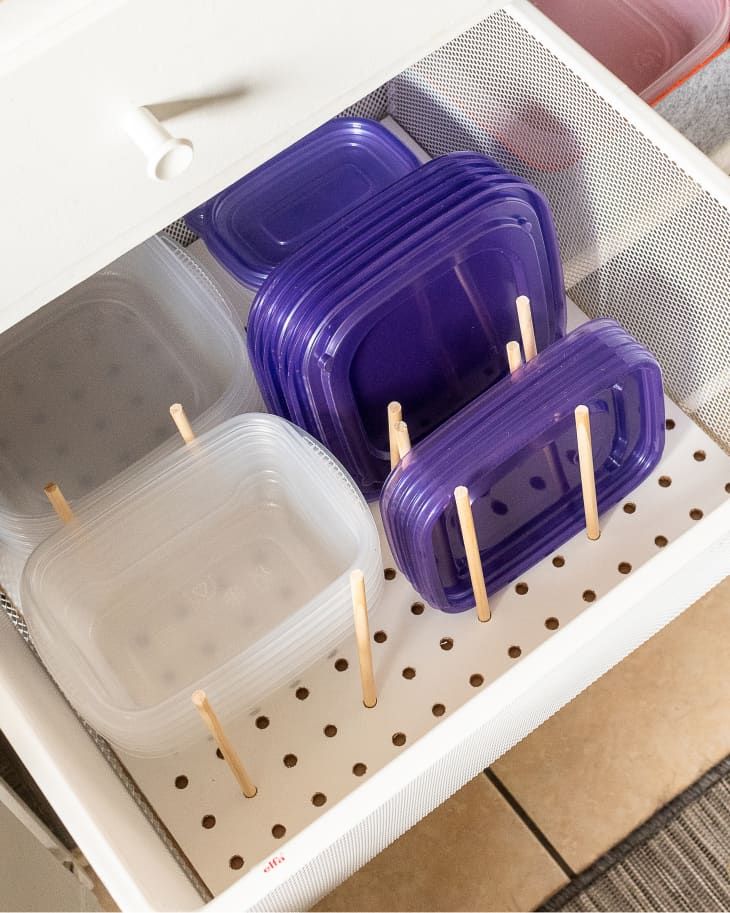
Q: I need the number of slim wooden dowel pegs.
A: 10